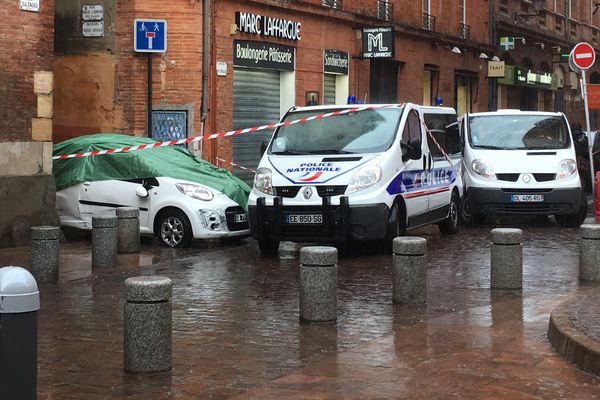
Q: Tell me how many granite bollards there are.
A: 8